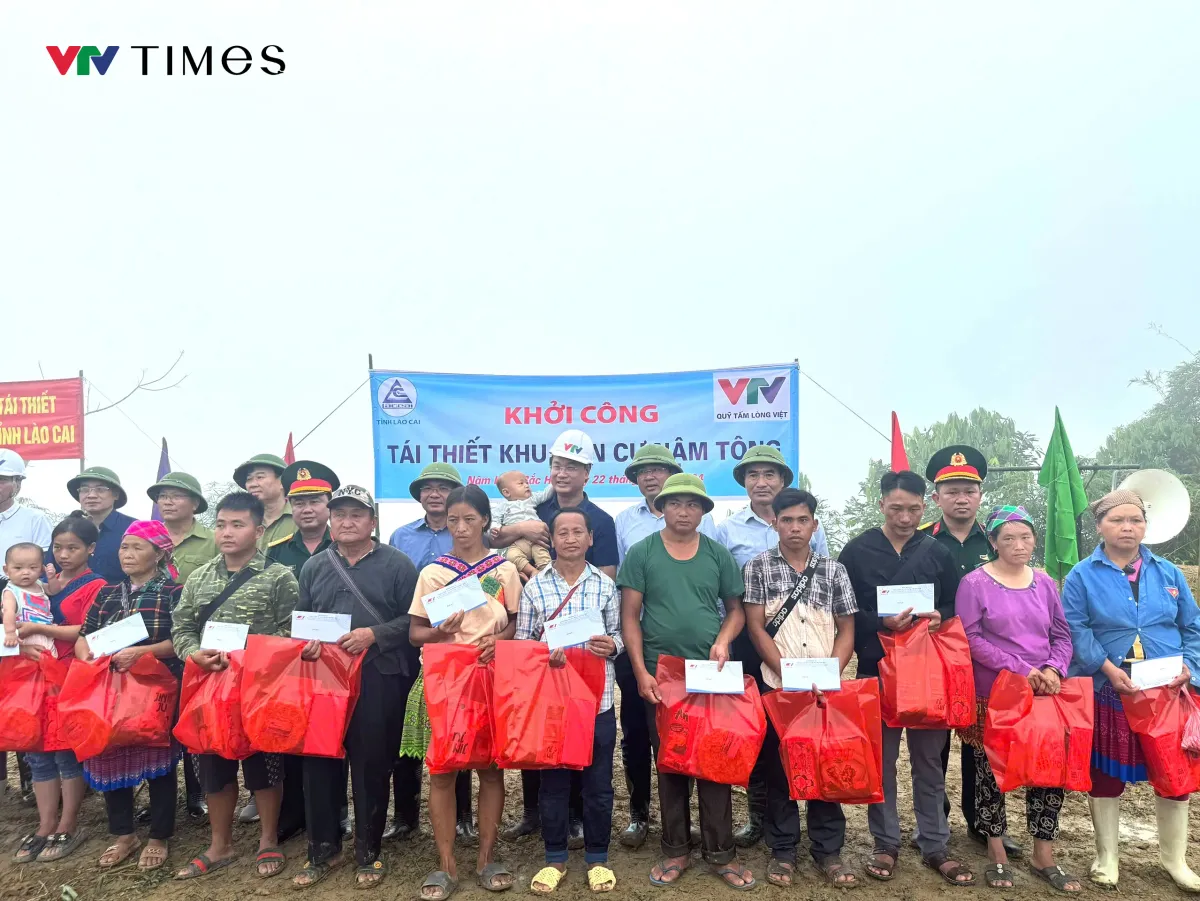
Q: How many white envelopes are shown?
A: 10